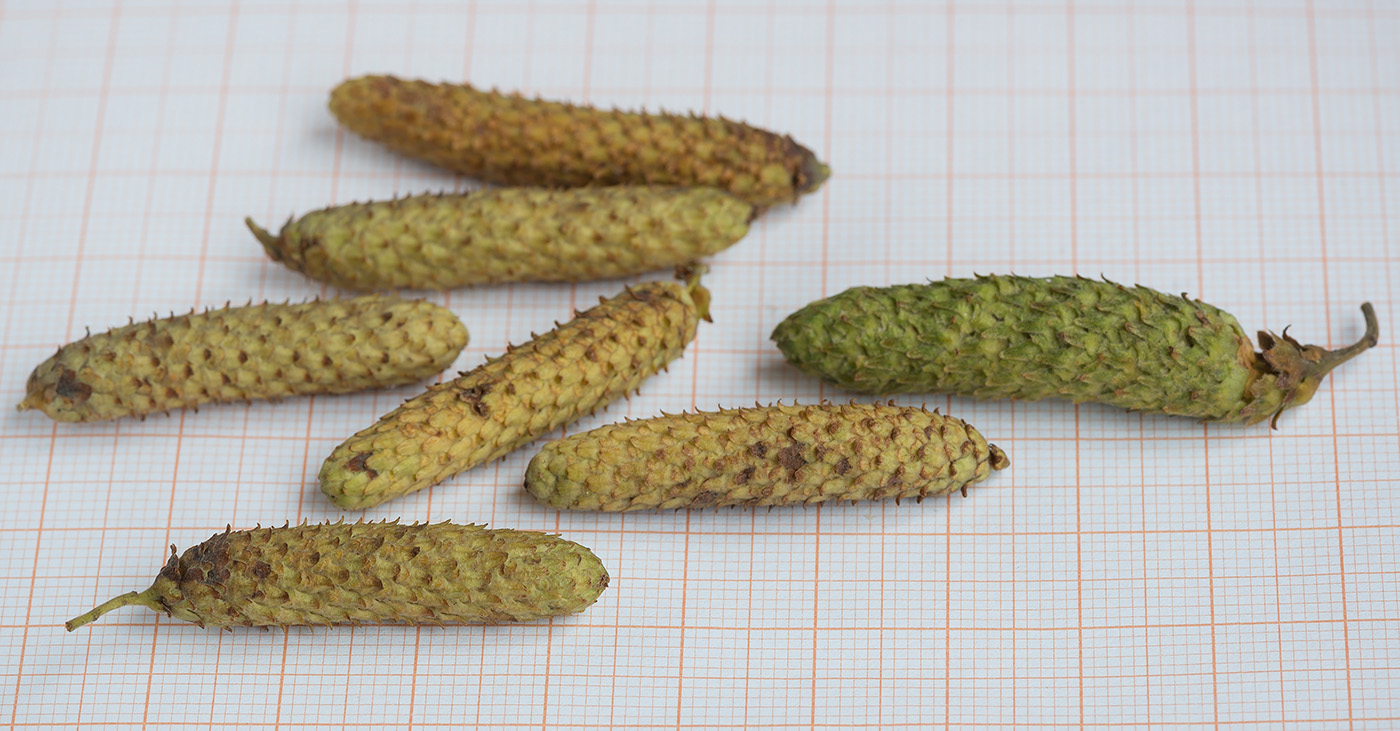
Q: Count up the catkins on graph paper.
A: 7